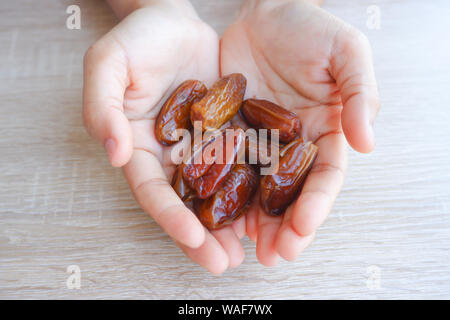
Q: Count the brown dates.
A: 8